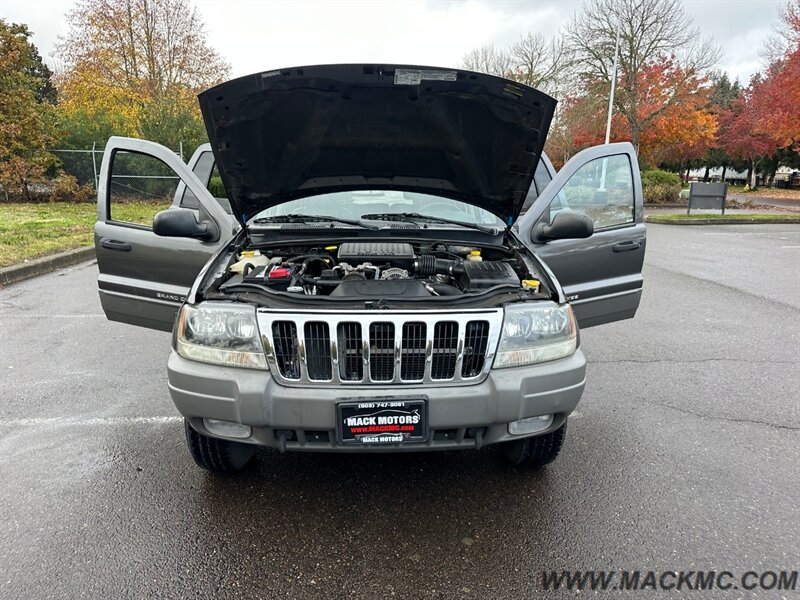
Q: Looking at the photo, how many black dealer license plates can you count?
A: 1